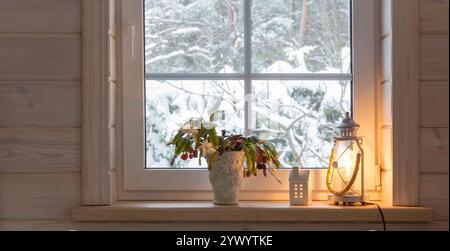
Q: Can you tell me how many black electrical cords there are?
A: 1